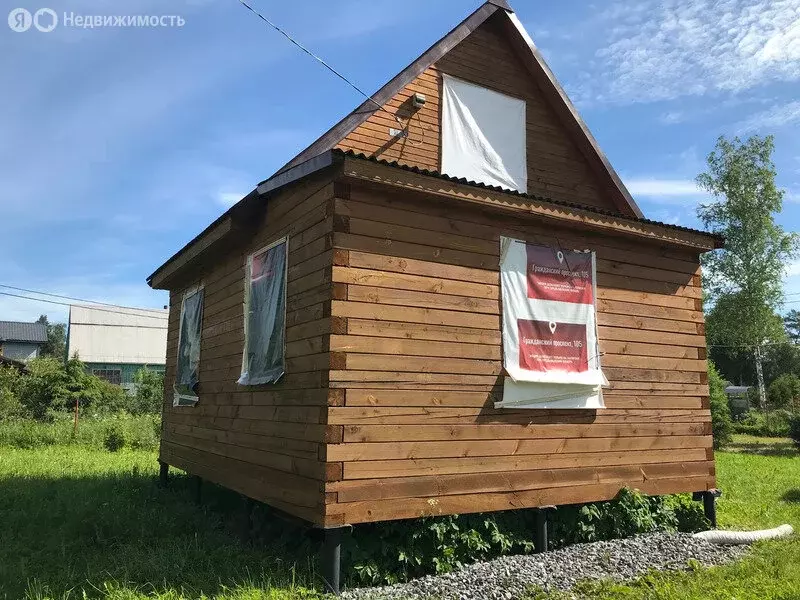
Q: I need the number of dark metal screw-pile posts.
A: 5